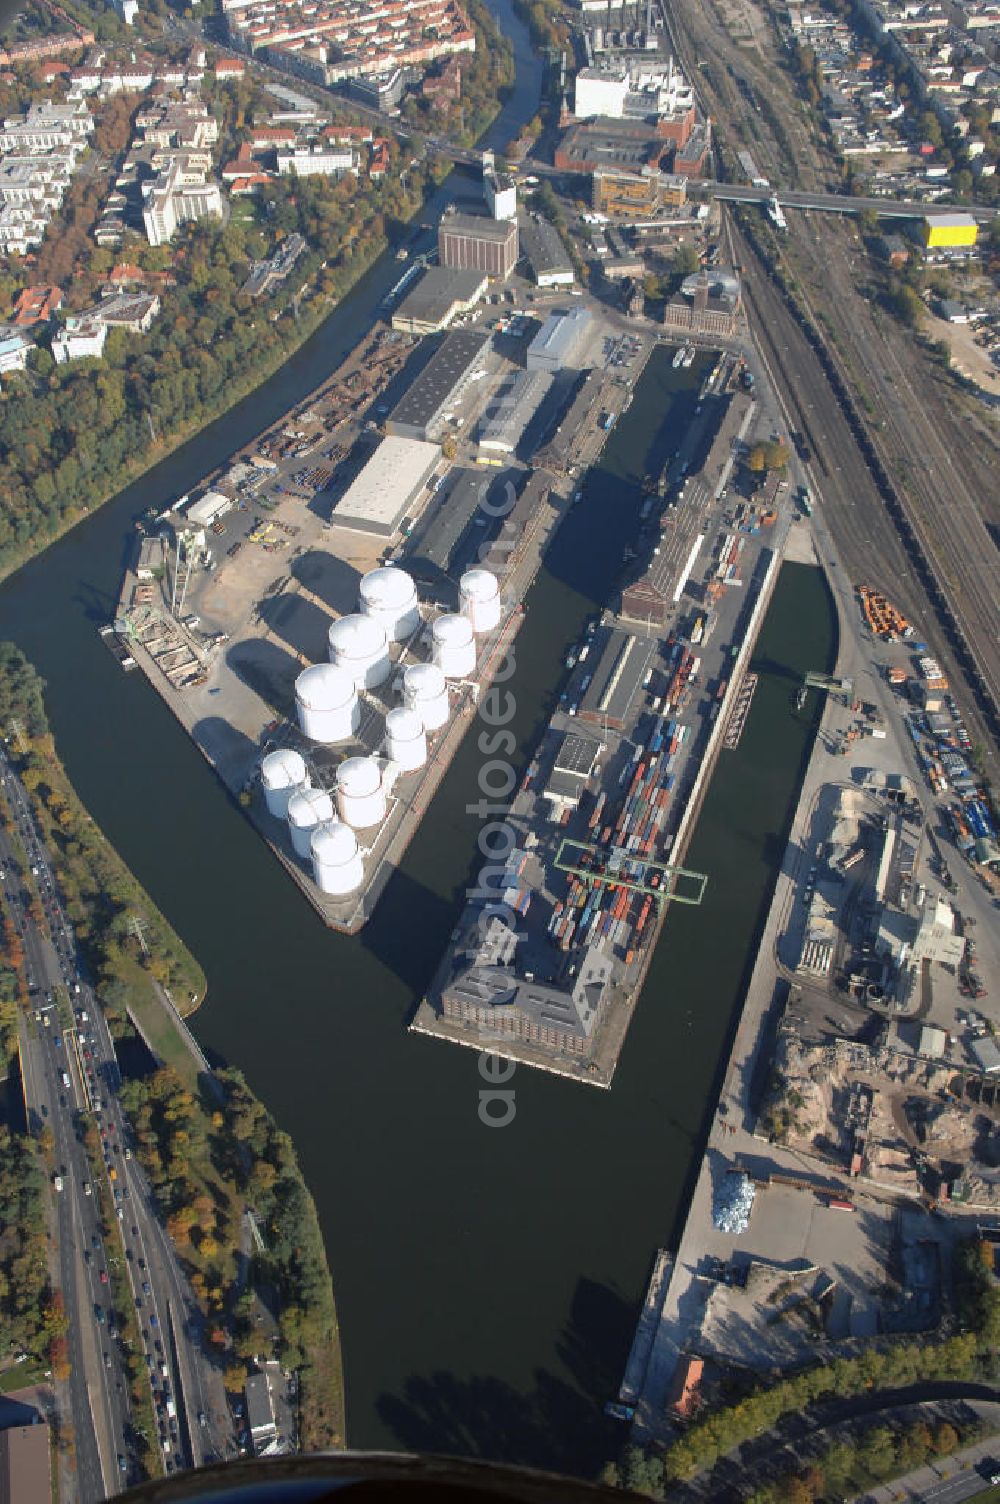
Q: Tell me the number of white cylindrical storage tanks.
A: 11